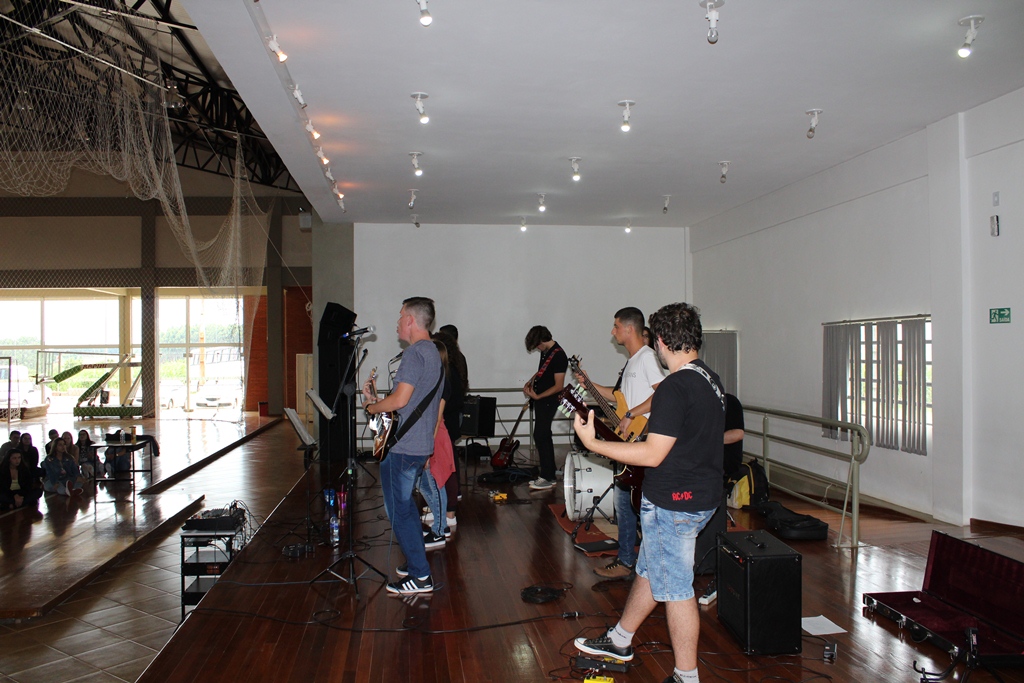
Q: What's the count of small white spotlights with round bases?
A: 15